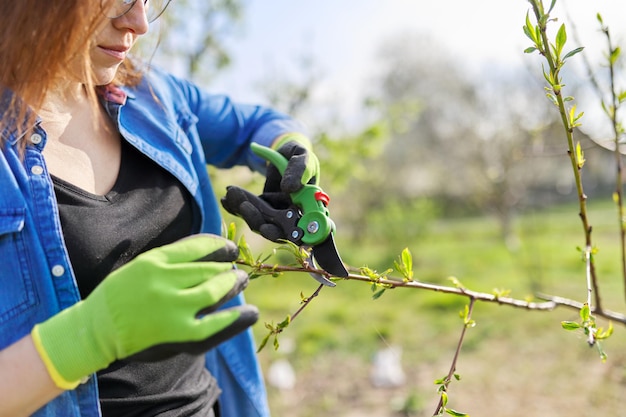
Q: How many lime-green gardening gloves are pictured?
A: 2